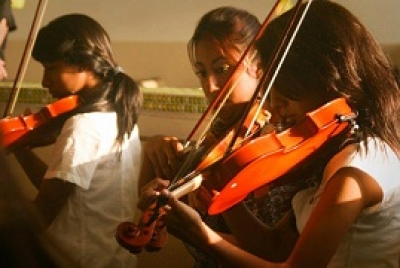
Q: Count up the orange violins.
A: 3